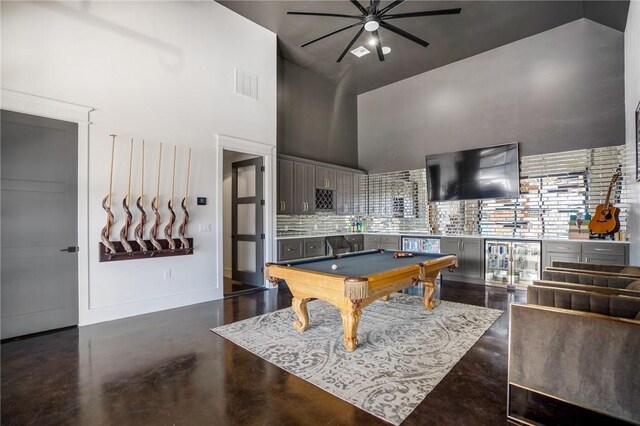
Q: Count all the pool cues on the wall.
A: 6